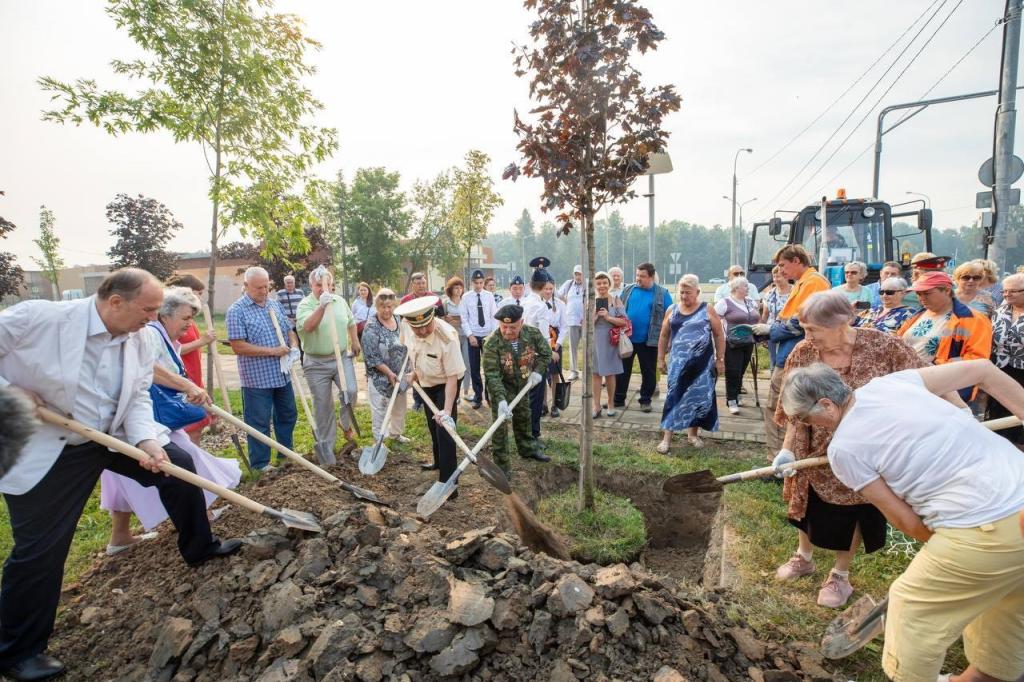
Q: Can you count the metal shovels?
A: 10